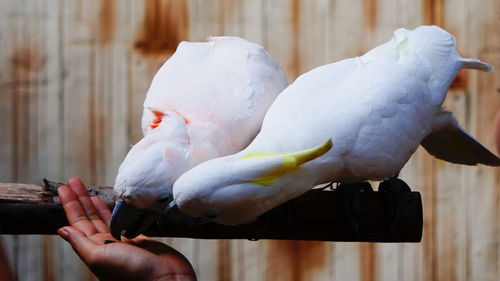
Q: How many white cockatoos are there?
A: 2